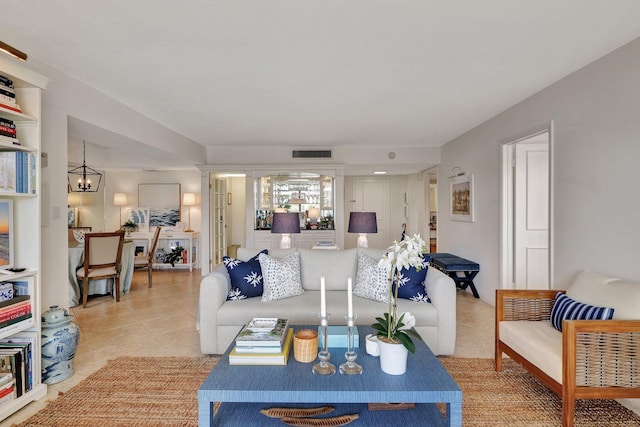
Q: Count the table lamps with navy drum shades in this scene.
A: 2